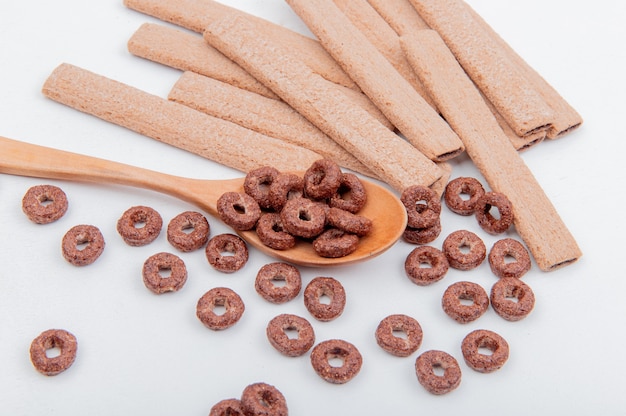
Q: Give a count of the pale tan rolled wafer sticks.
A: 11